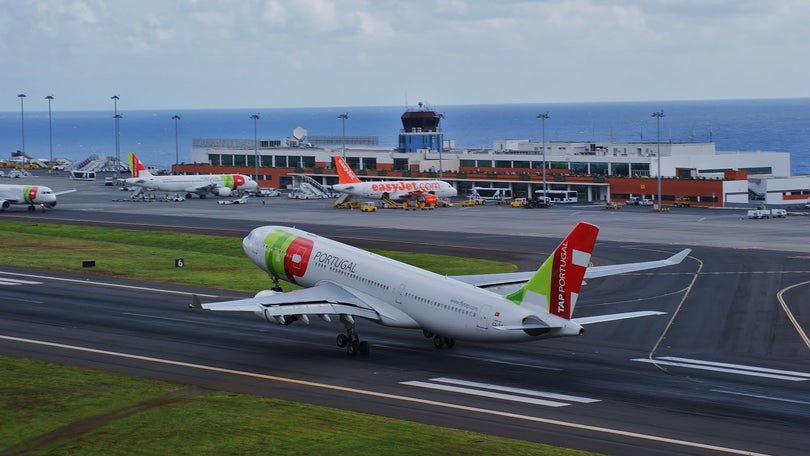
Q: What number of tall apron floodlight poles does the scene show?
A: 10